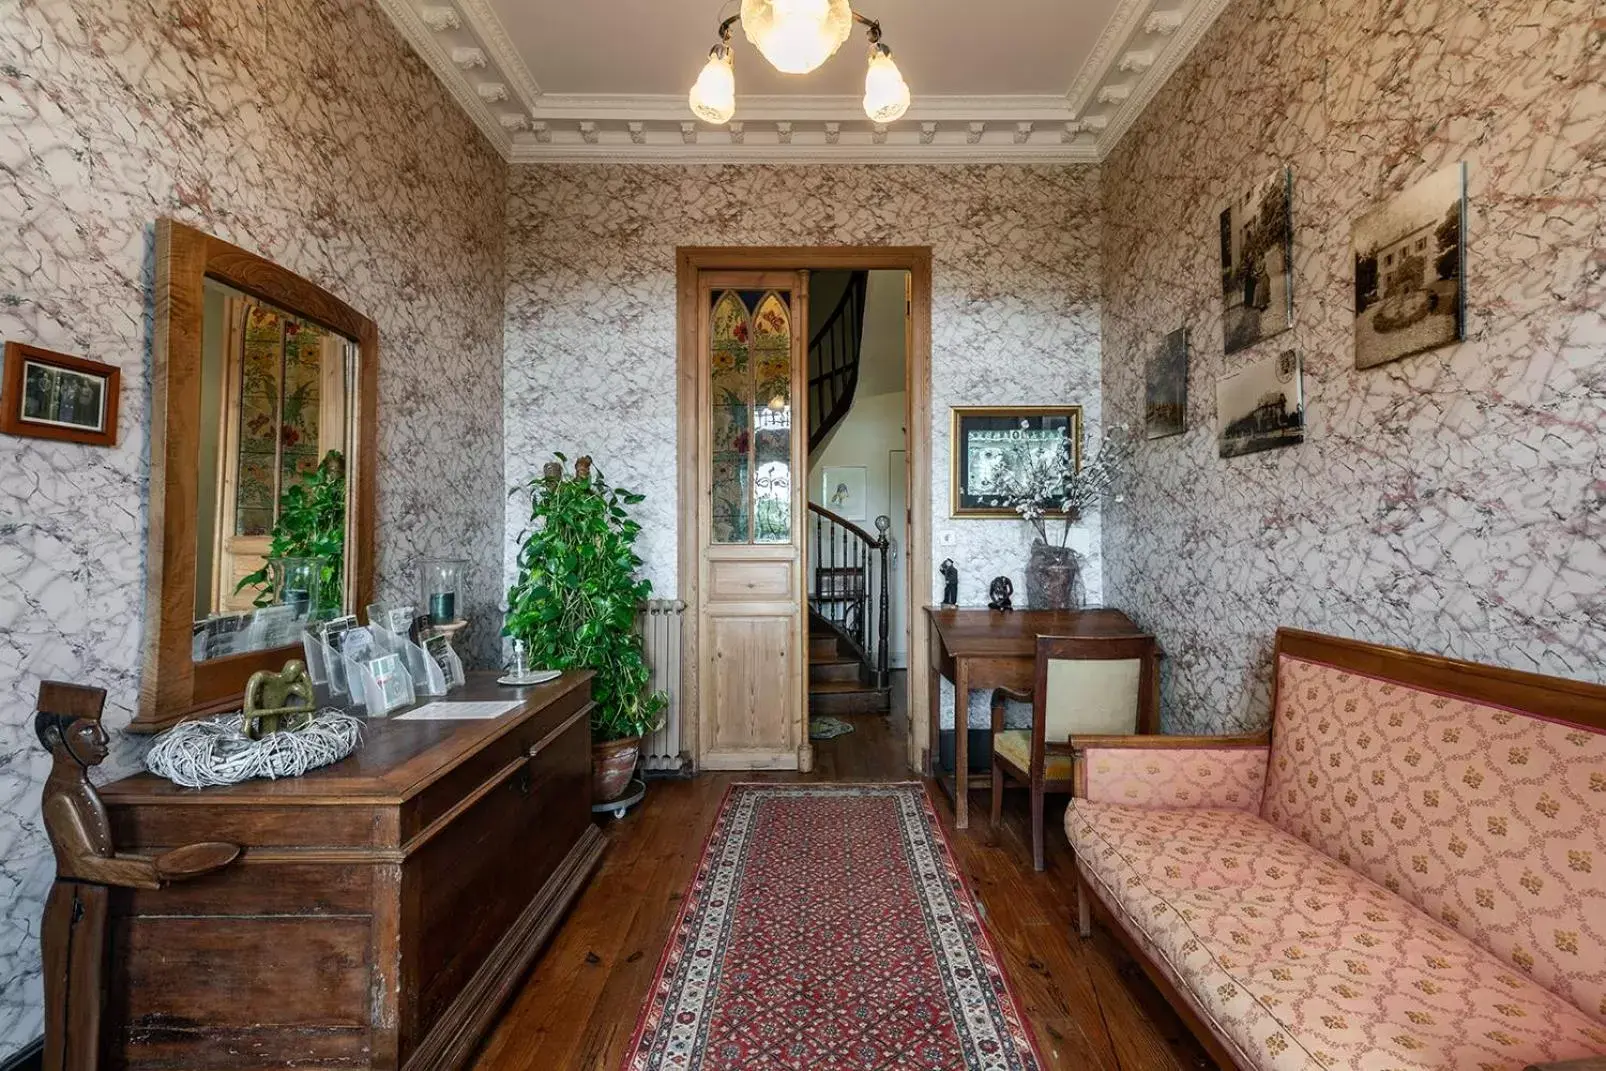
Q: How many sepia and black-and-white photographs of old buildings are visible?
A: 4